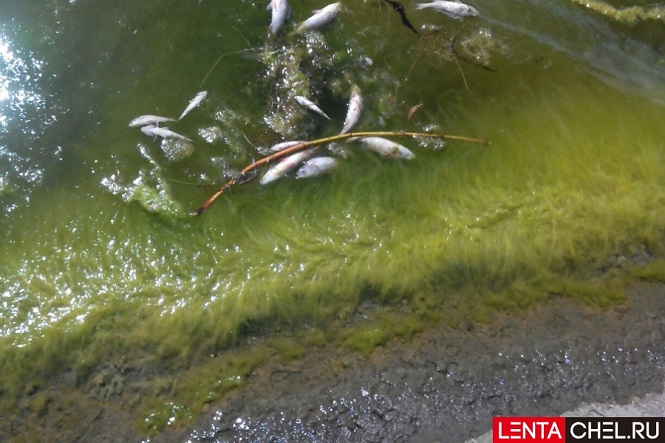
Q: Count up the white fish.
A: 12